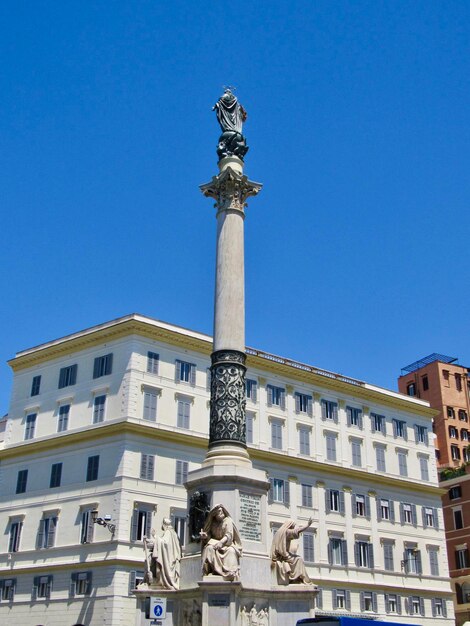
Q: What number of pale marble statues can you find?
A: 3